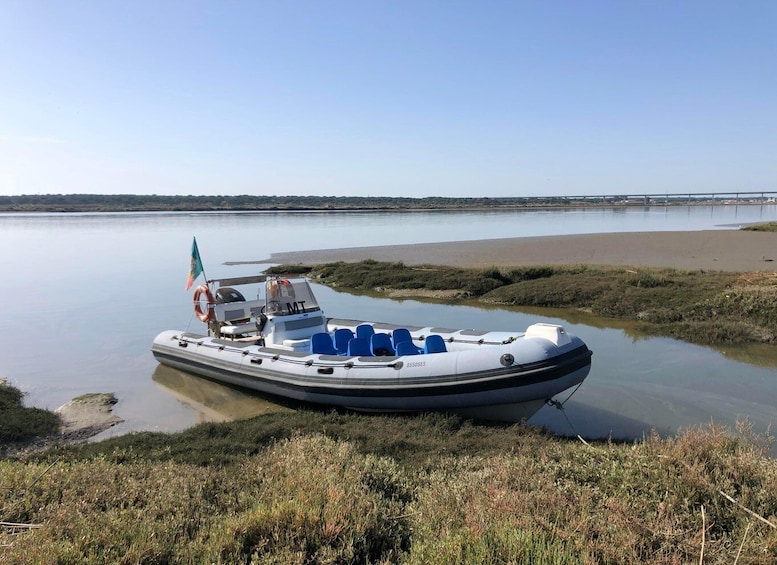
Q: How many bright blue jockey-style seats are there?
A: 8